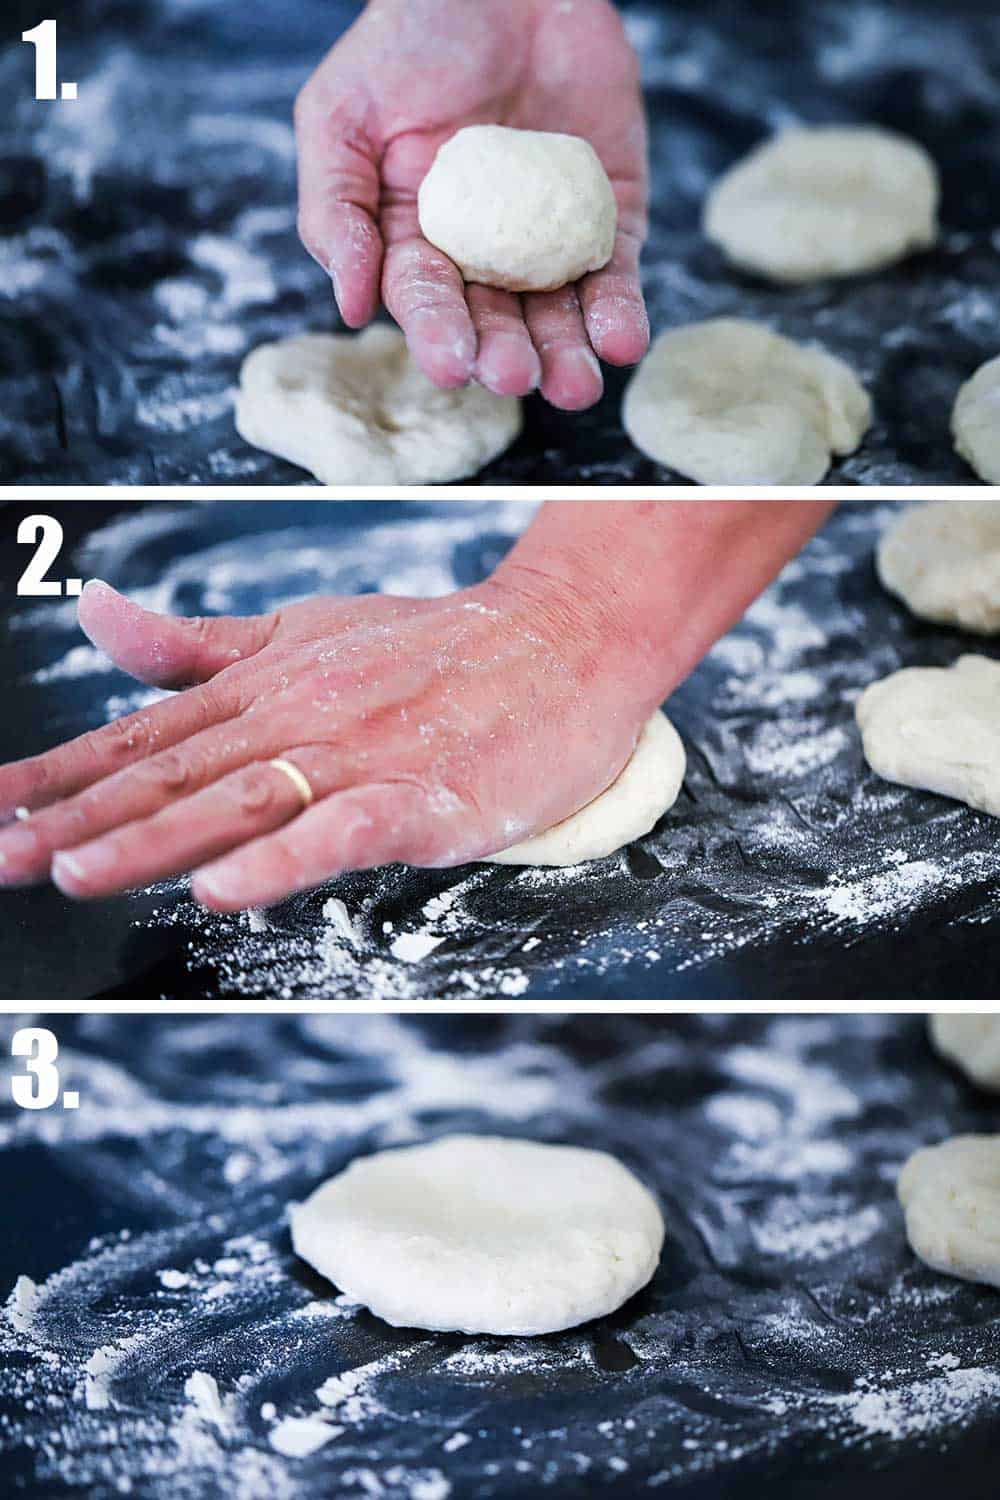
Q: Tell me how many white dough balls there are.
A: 11